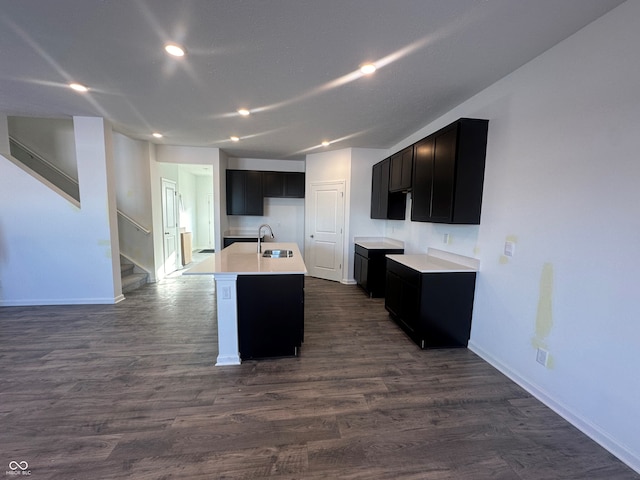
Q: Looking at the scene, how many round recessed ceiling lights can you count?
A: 7